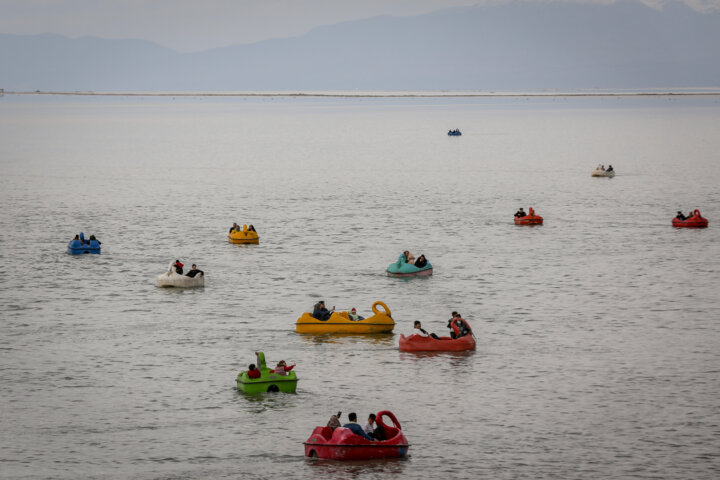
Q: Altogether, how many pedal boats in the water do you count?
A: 12